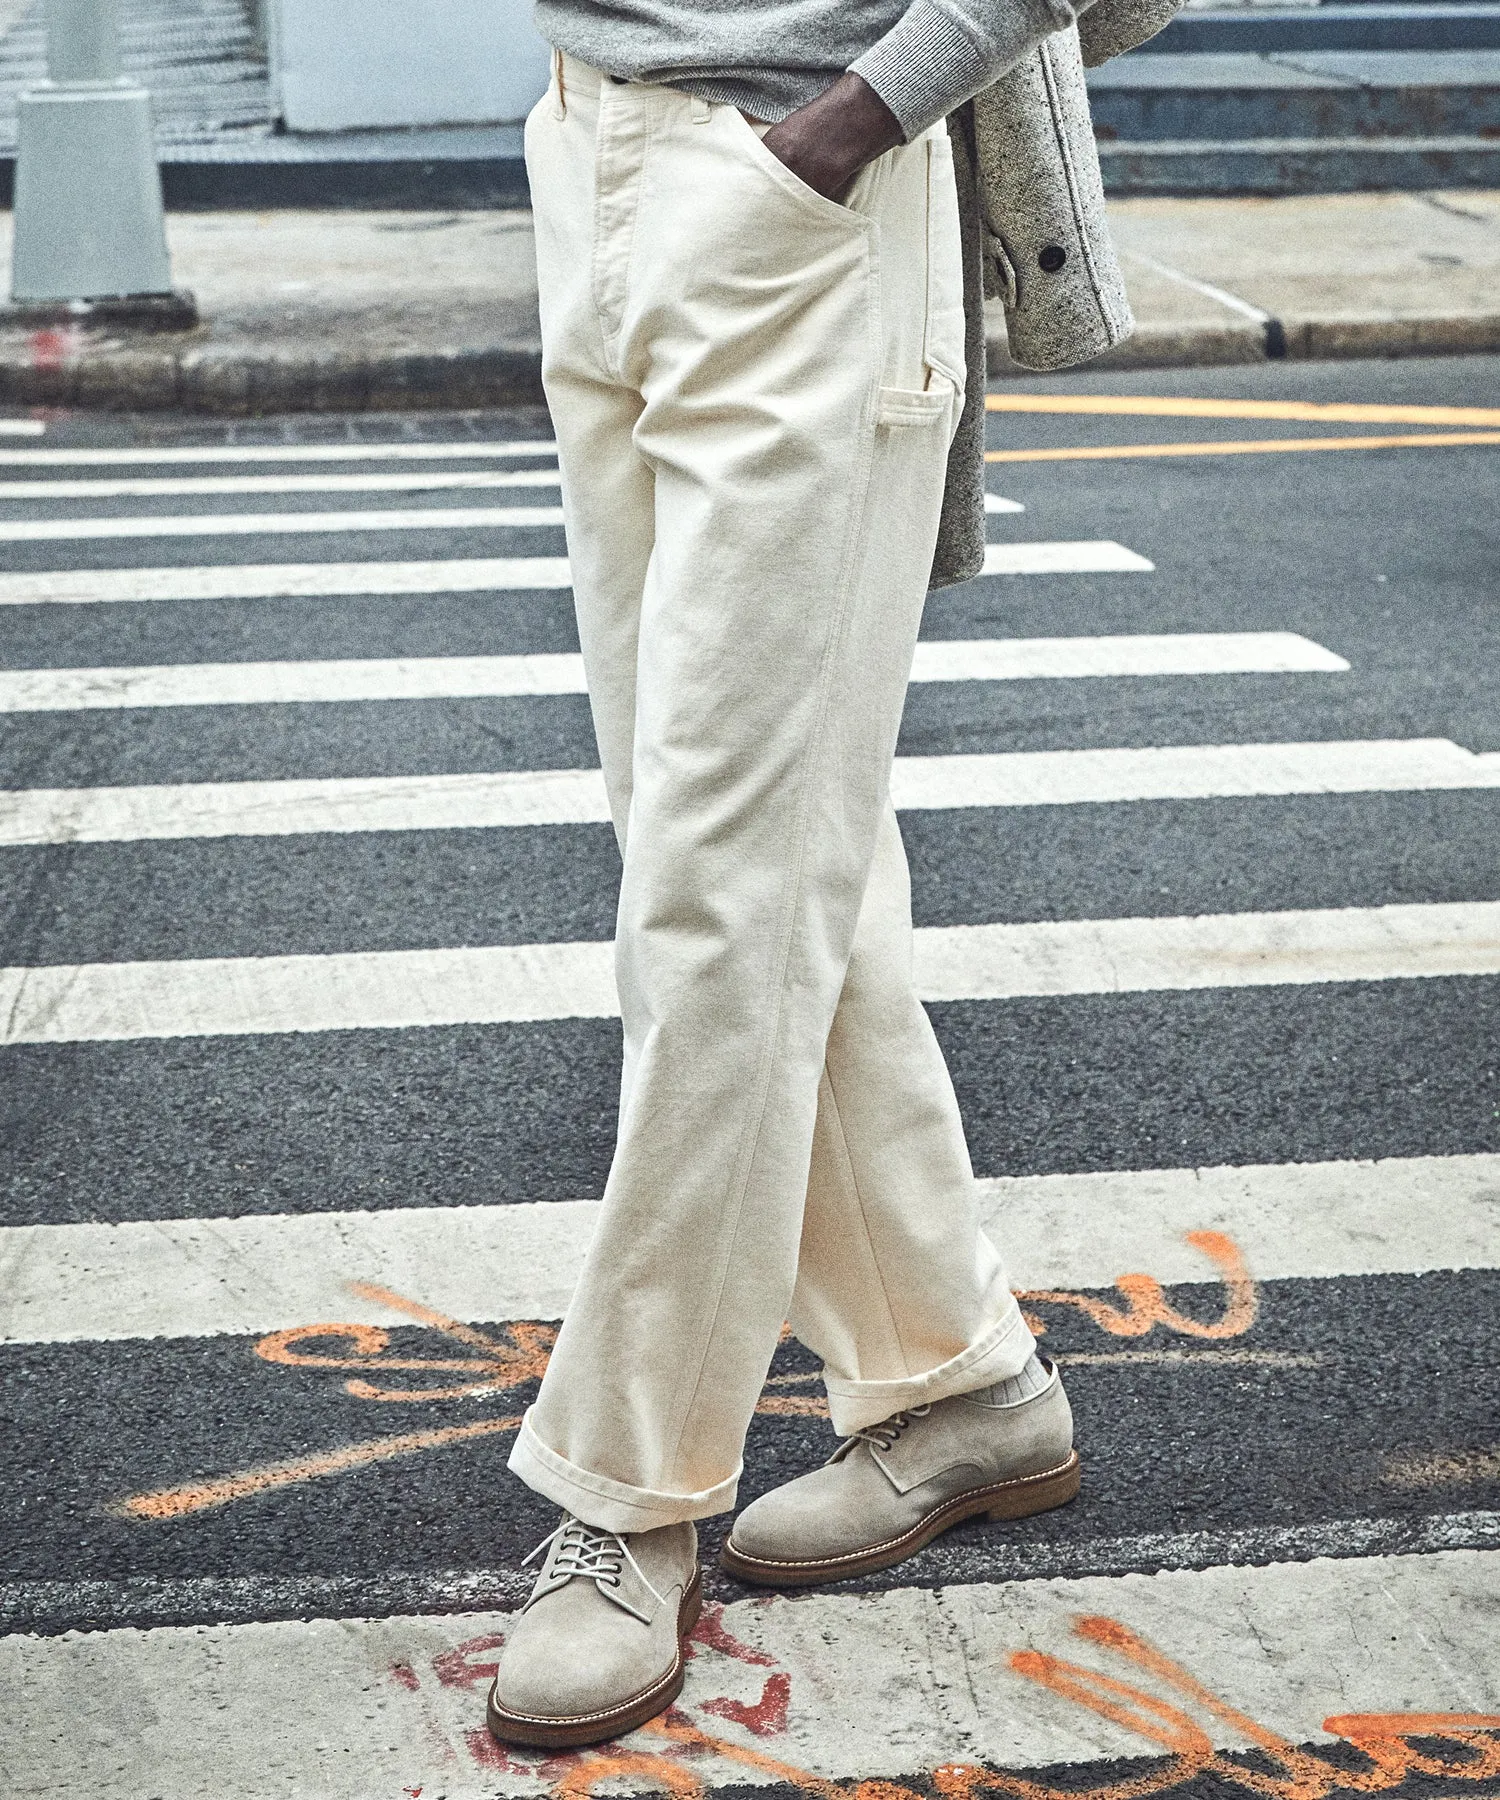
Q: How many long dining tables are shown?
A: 0